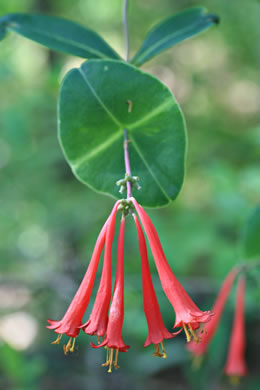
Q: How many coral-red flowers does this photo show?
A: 7